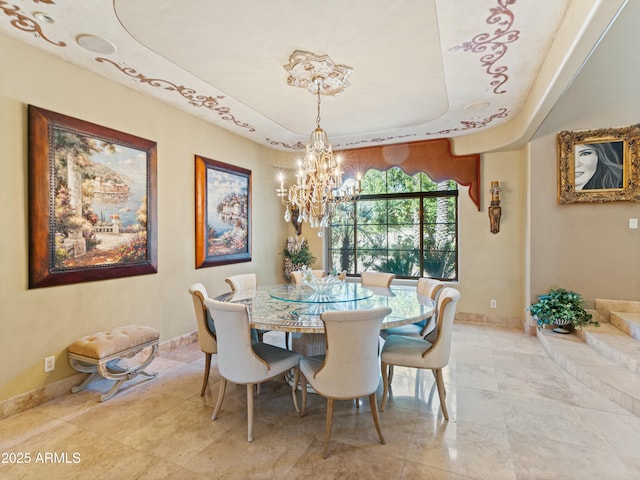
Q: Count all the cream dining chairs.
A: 8